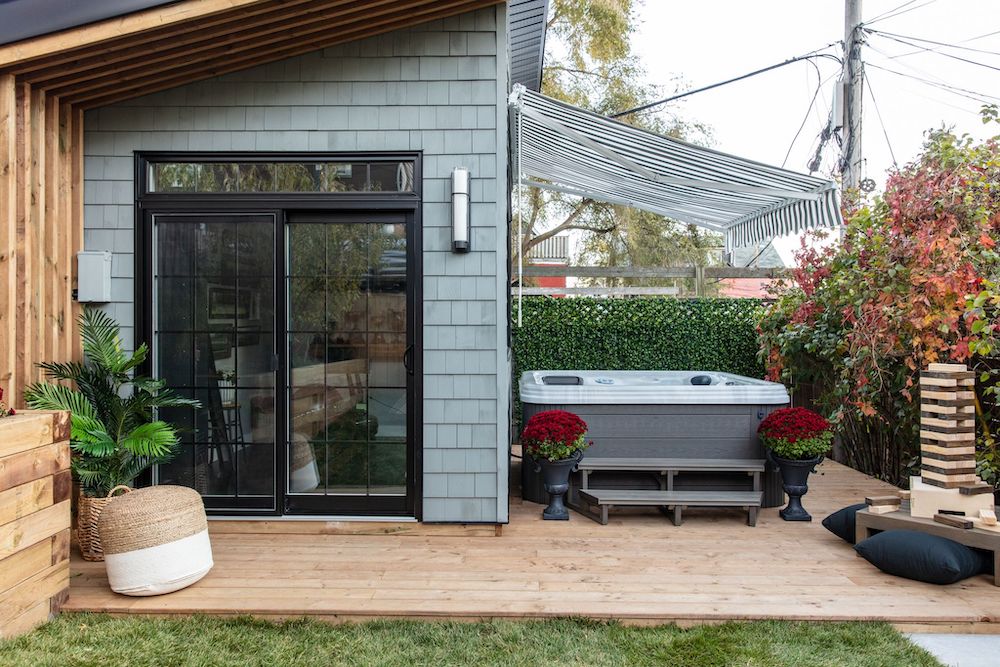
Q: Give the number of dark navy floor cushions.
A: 2